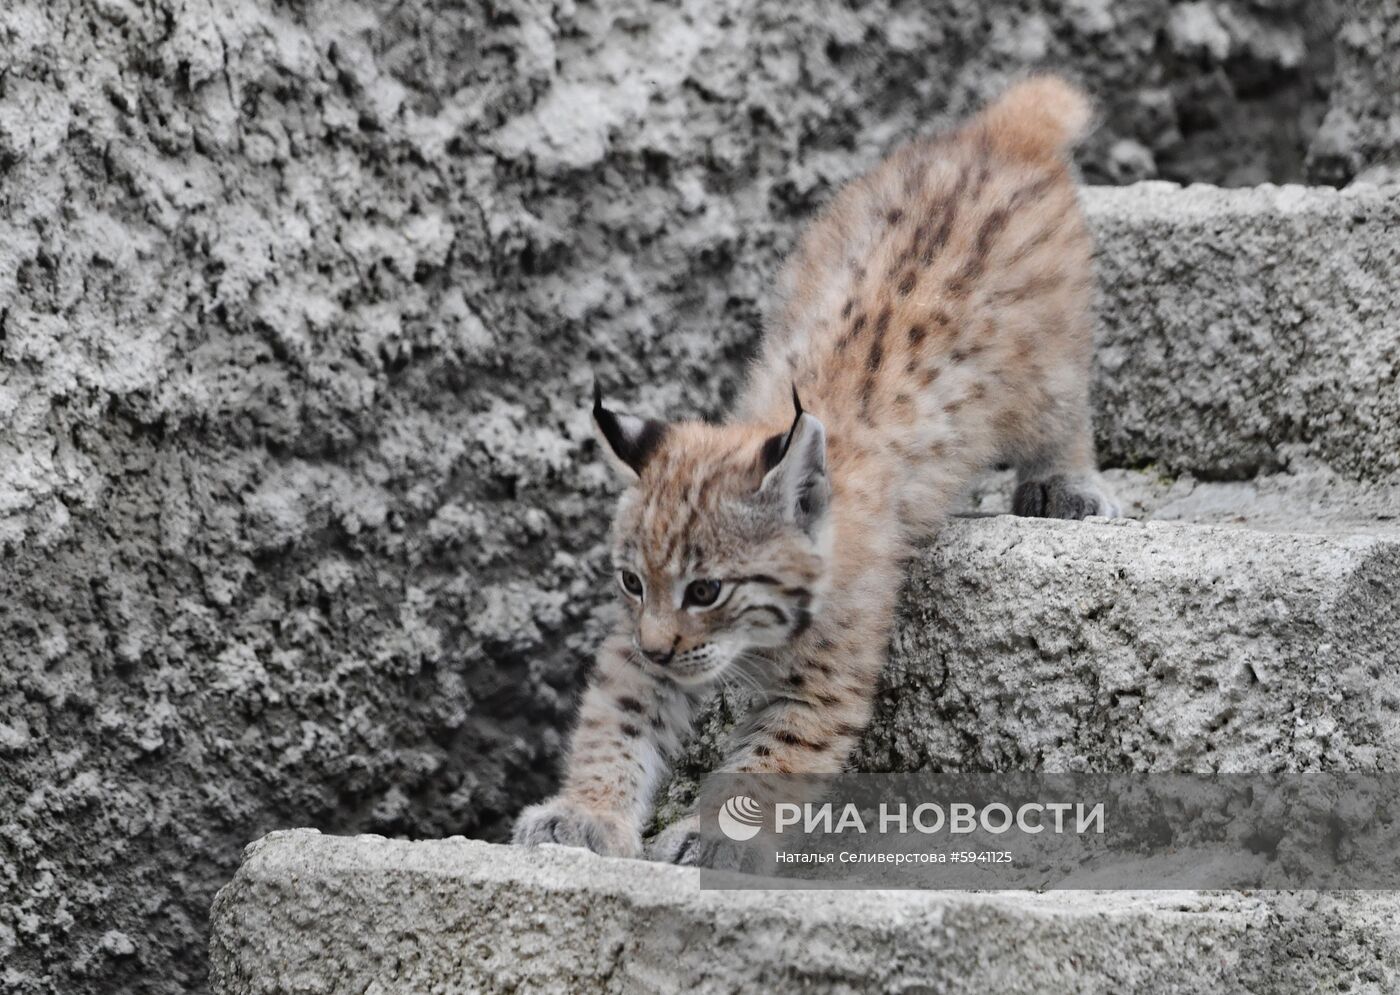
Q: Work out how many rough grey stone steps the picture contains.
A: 3